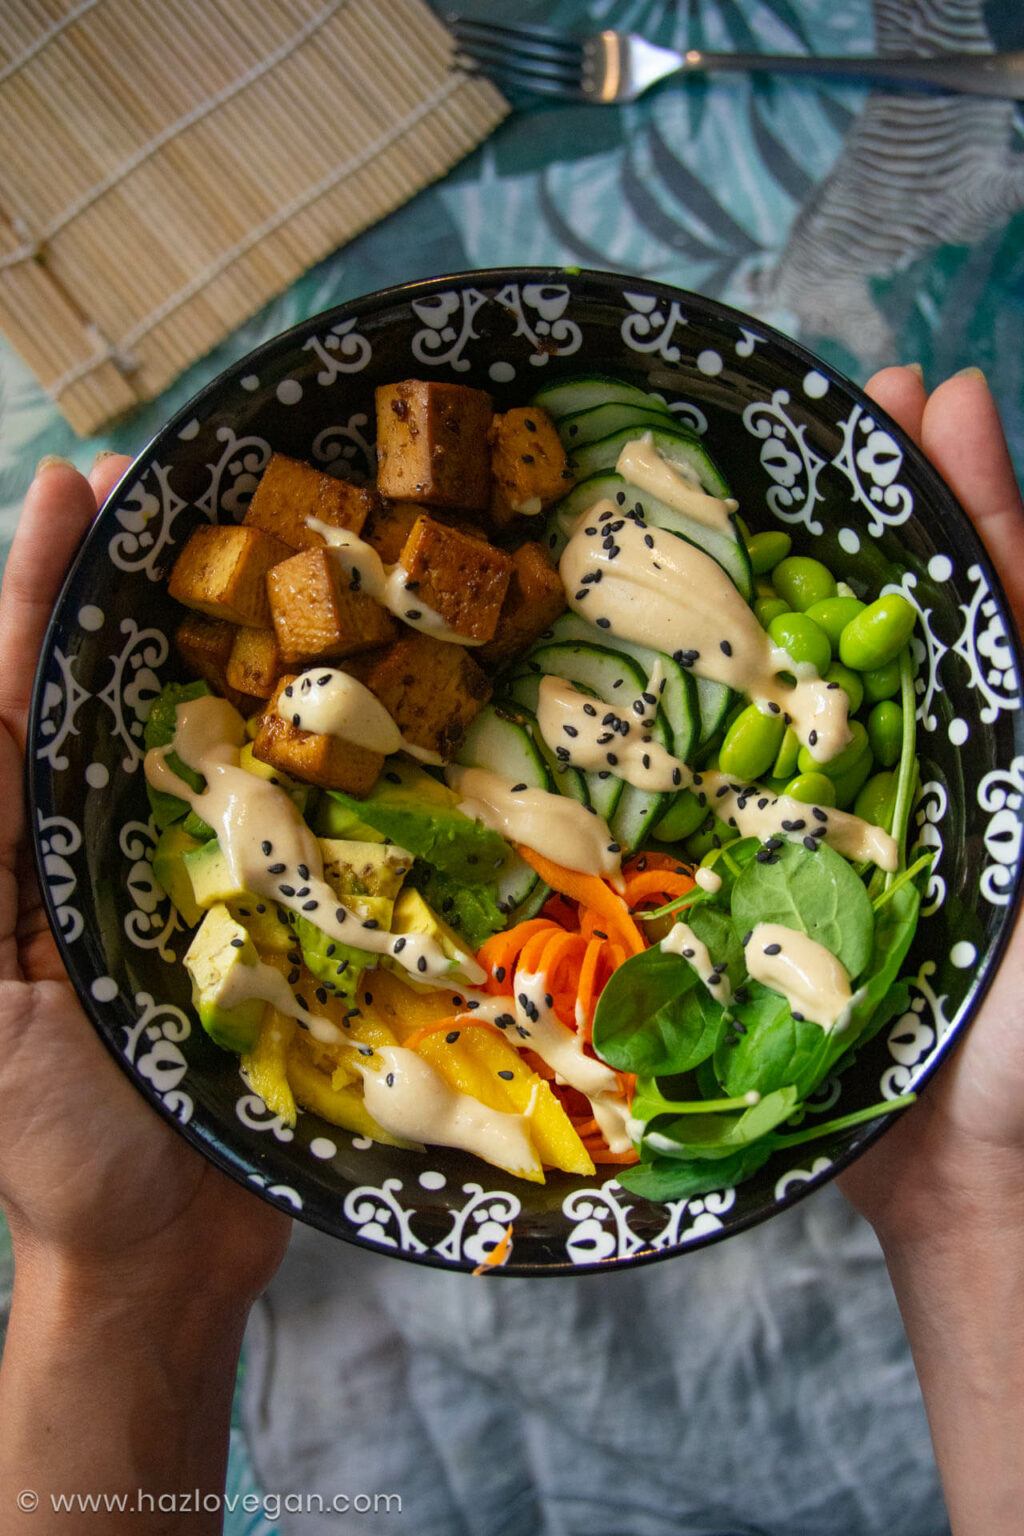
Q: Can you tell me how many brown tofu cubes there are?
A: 12